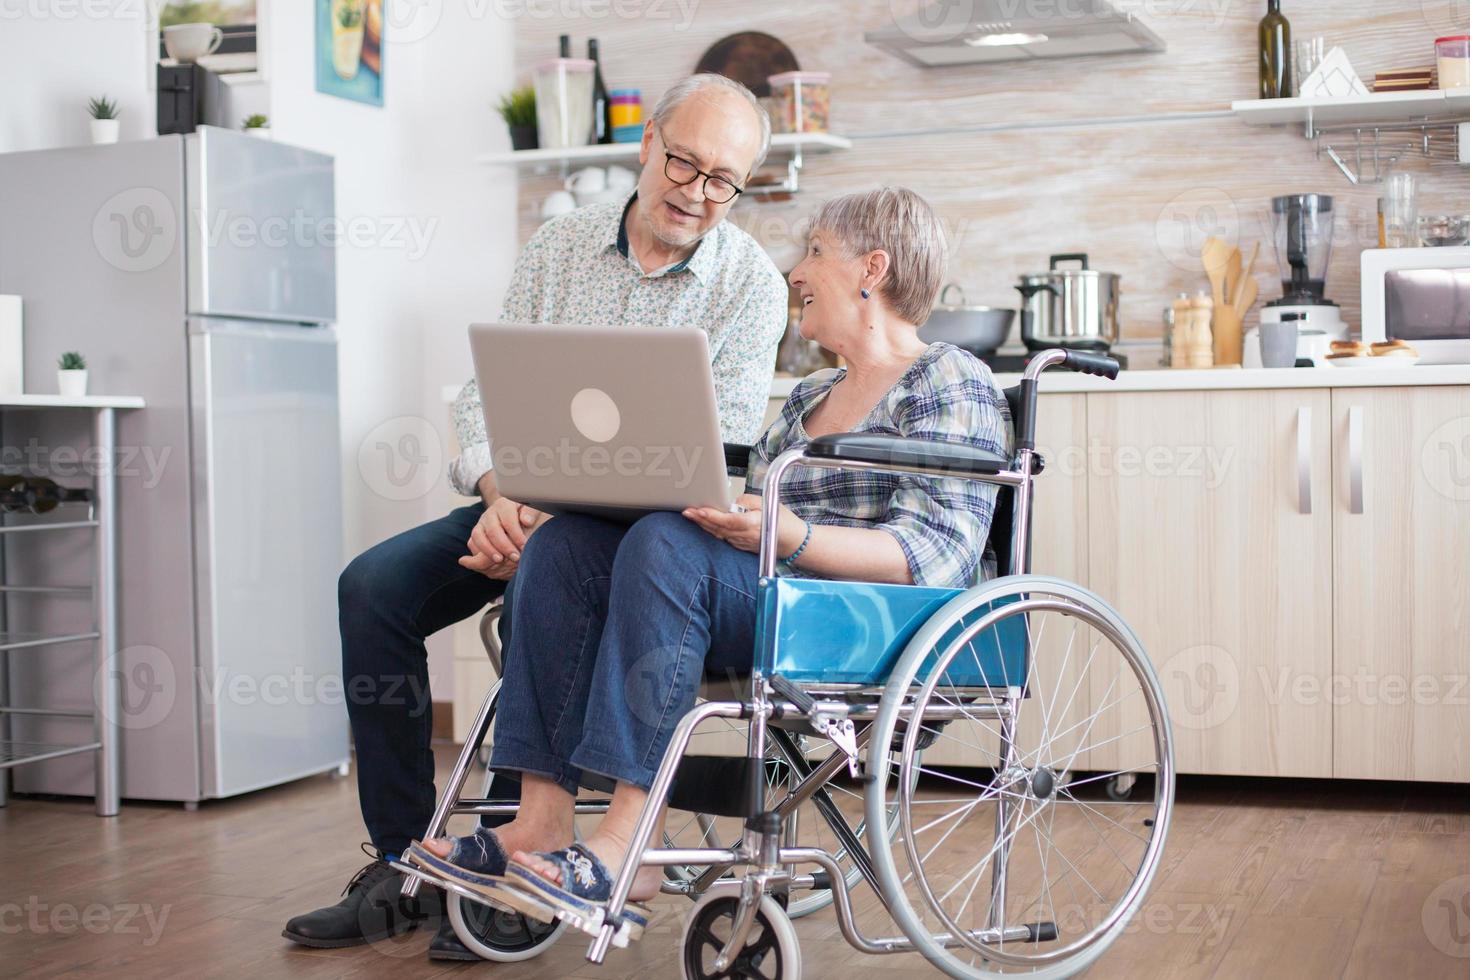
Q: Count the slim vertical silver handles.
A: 2